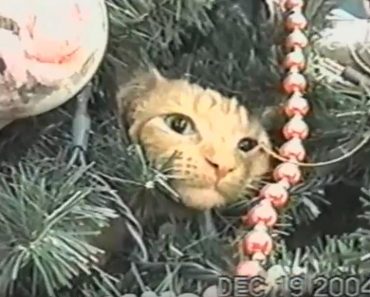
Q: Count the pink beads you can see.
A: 13